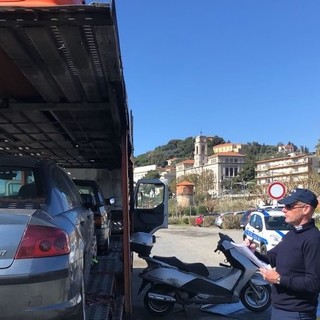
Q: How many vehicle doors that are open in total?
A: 1